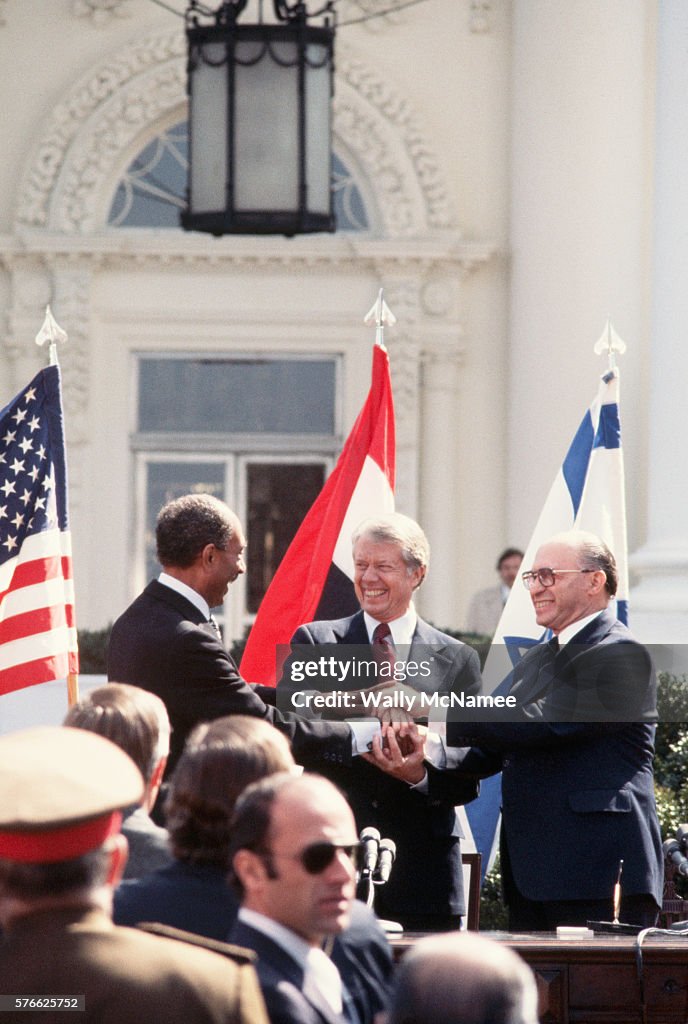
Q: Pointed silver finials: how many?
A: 3